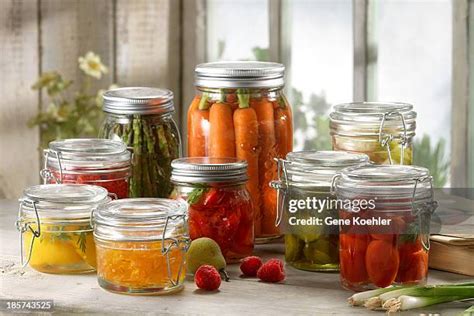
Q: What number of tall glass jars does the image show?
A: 2